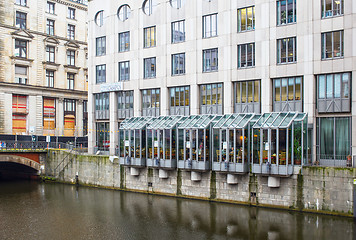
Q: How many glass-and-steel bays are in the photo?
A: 5